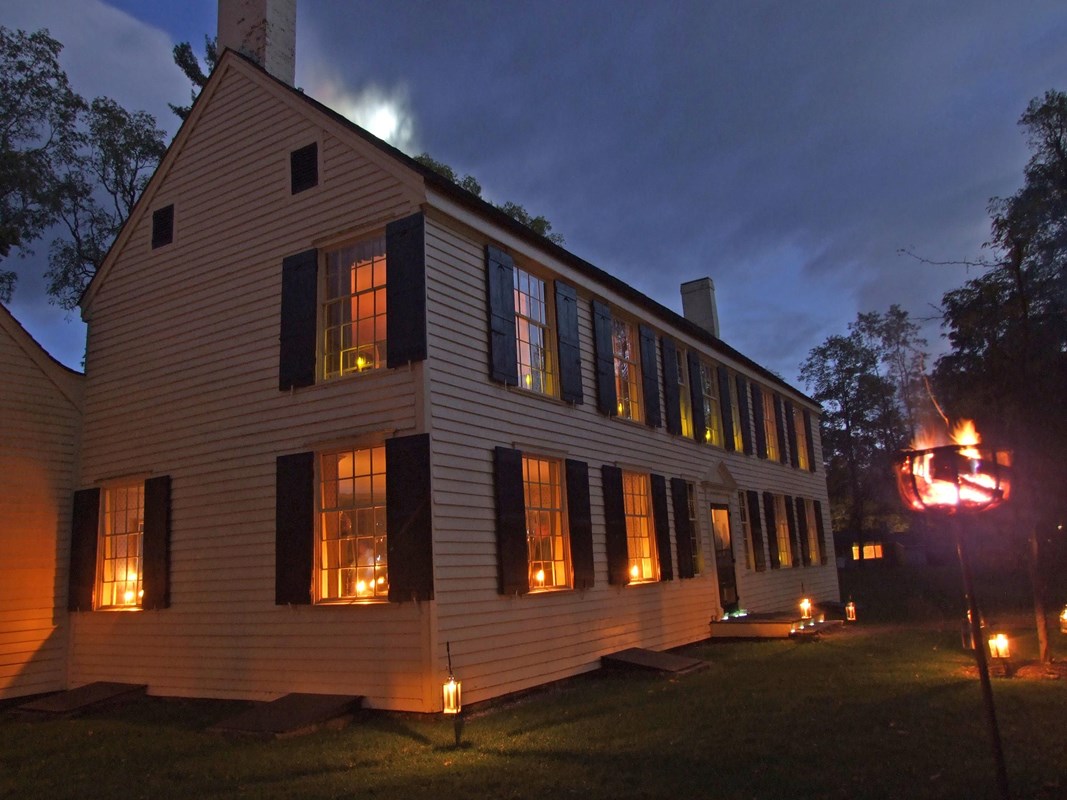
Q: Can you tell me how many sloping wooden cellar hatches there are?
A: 3